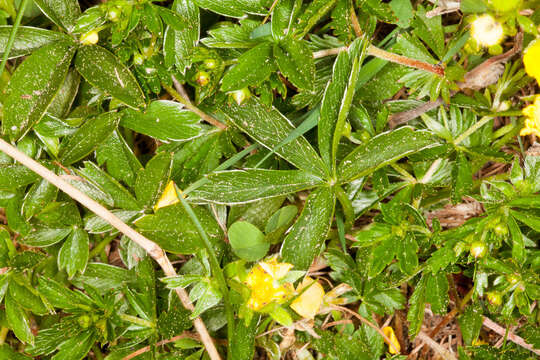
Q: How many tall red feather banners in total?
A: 0